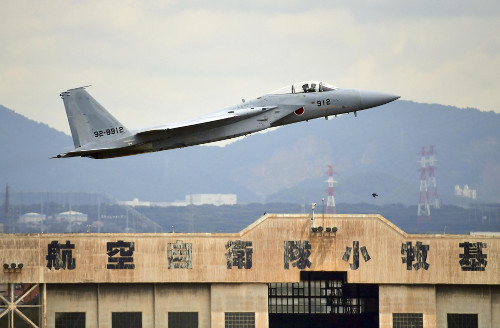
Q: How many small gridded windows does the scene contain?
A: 6